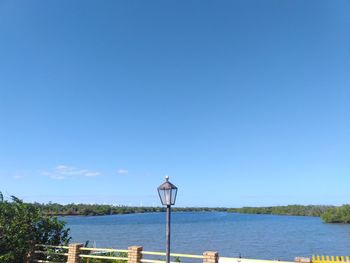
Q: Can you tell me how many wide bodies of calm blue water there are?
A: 1